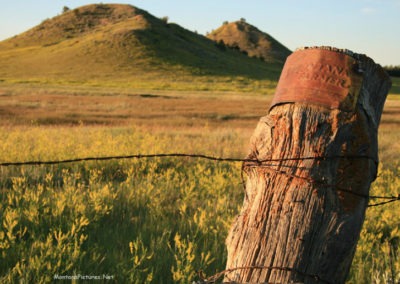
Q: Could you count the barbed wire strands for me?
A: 2